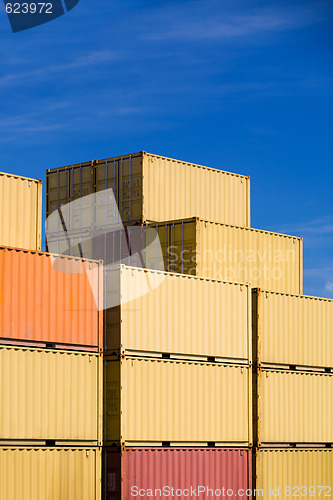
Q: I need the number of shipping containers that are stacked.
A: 15